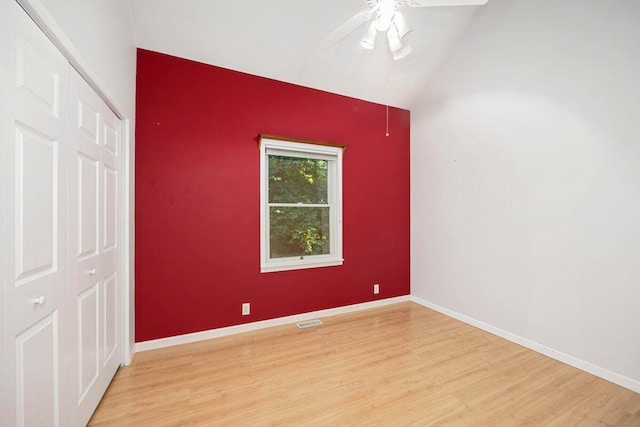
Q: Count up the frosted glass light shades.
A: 3